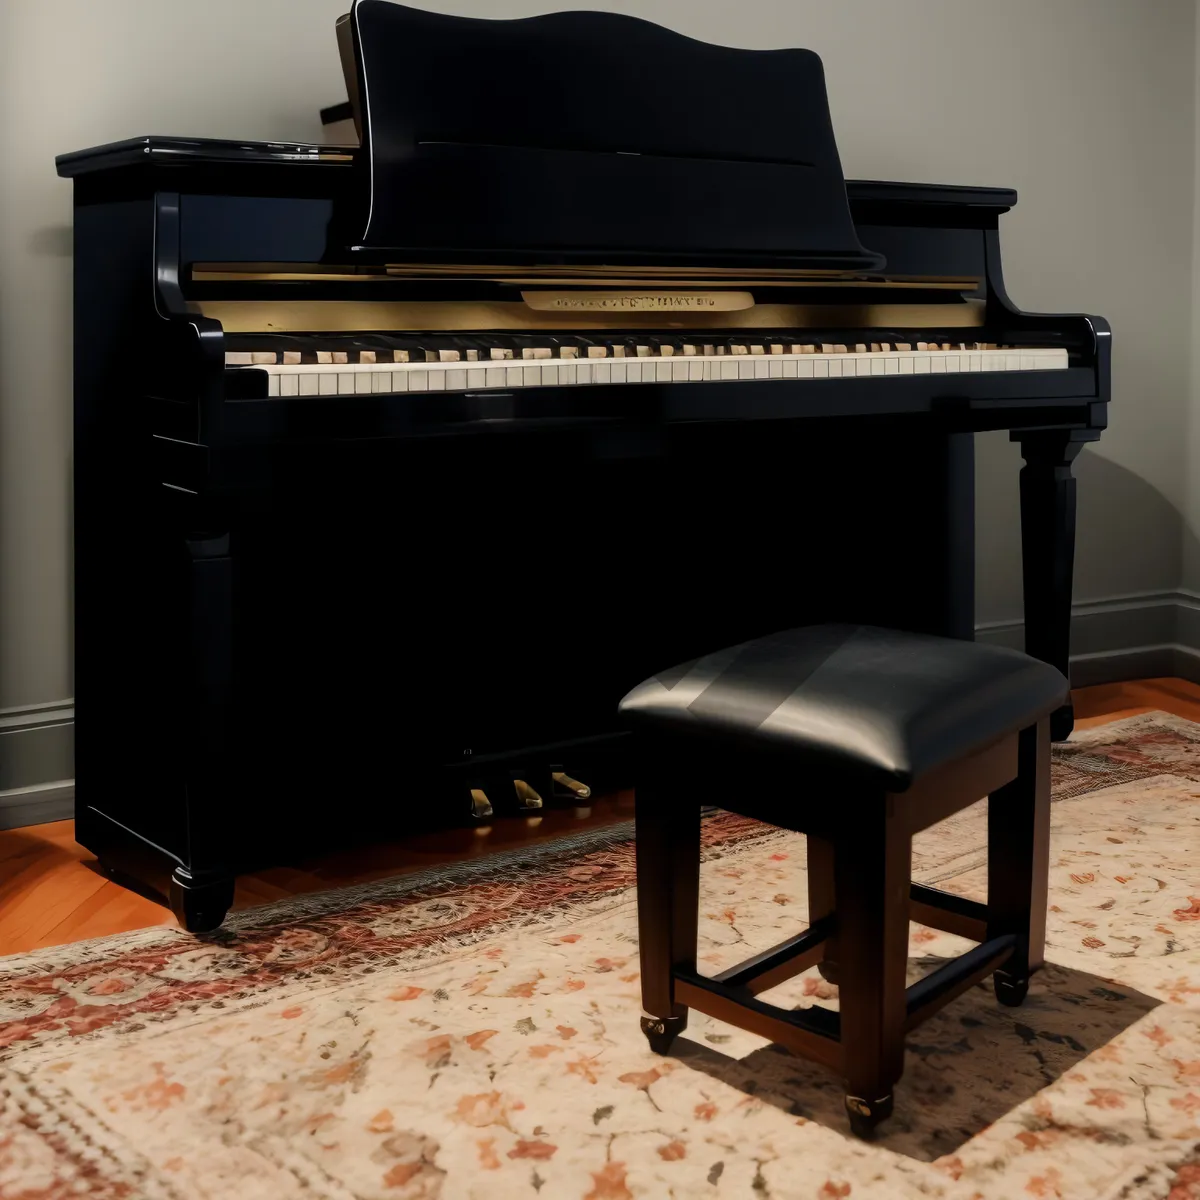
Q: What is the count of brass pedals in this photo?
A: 3